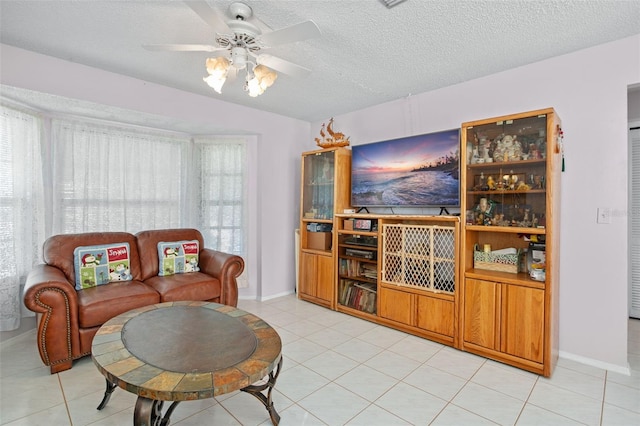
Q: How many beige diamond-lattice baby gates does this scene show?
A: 1